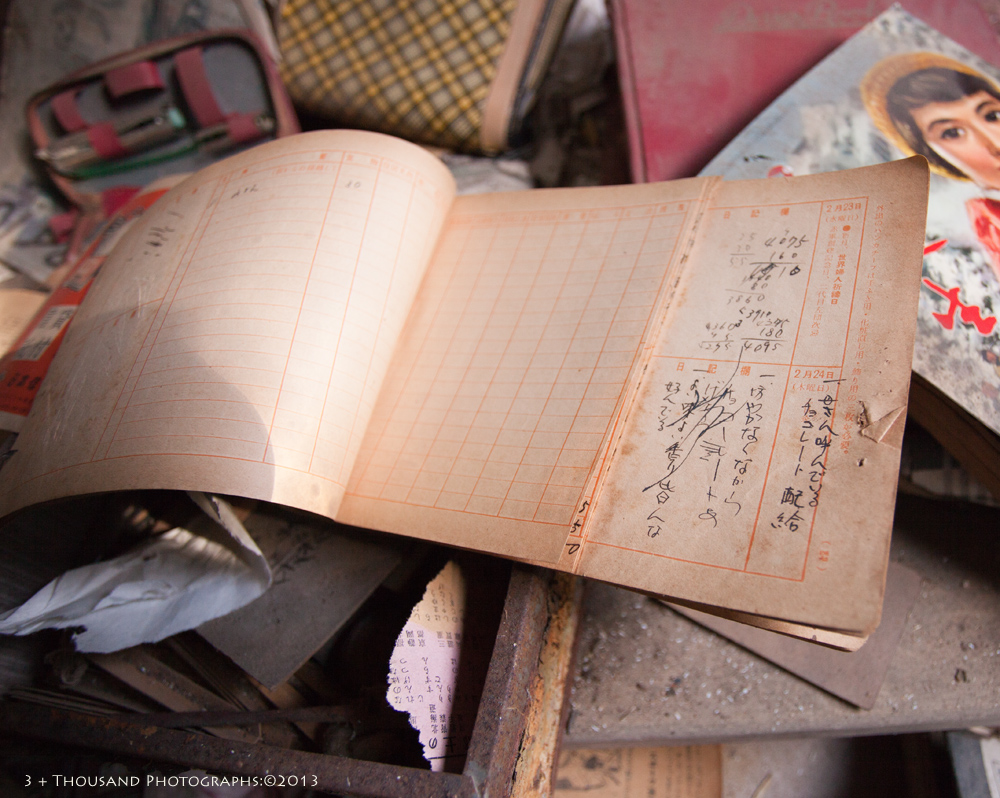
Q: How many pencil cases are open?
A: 1